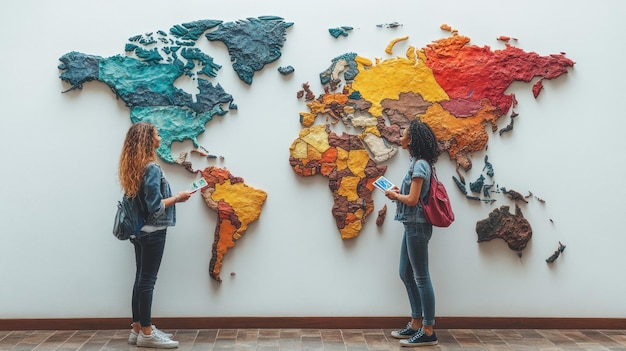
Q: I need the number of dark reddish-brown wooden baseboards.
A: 1